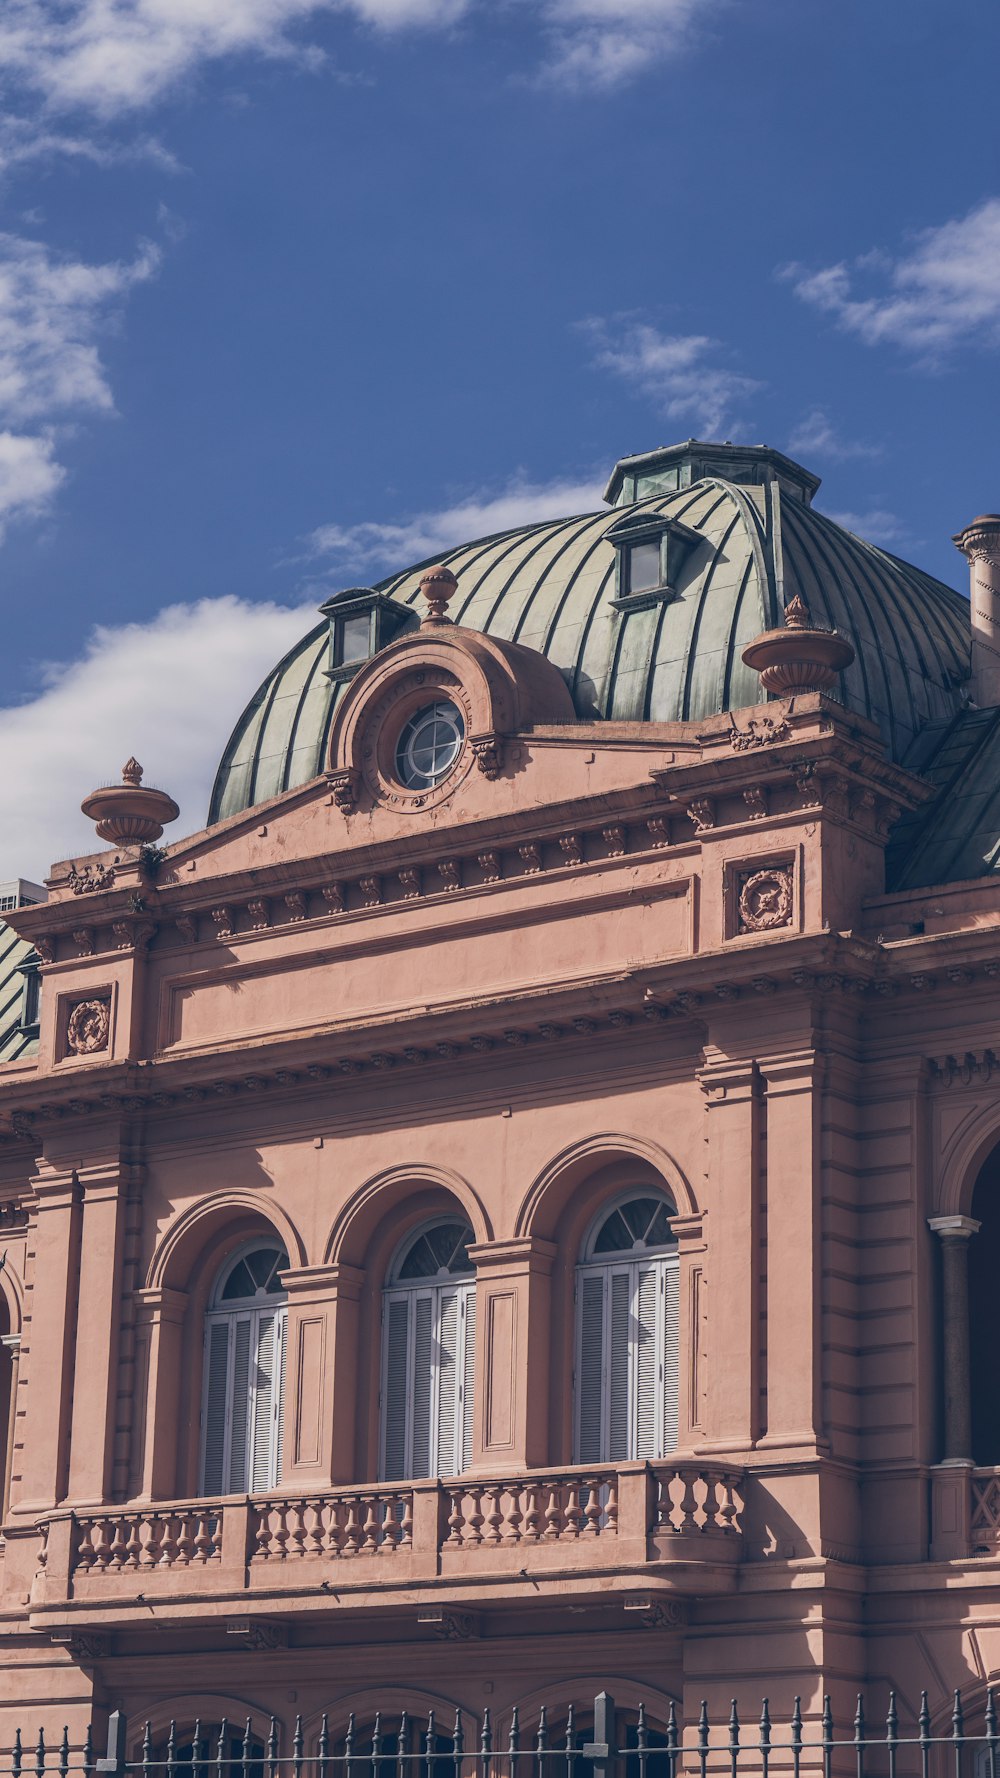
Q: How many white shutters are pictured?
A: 12